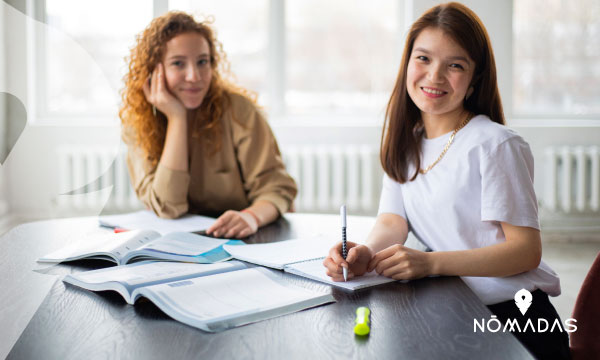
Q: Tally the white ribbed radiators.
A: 3